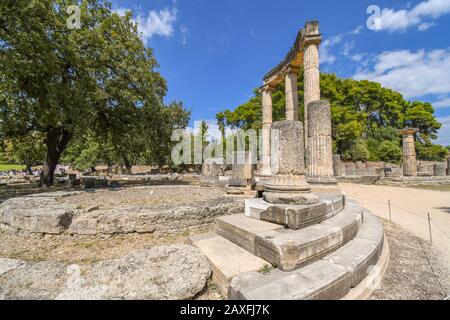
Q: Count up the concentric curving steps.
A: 3